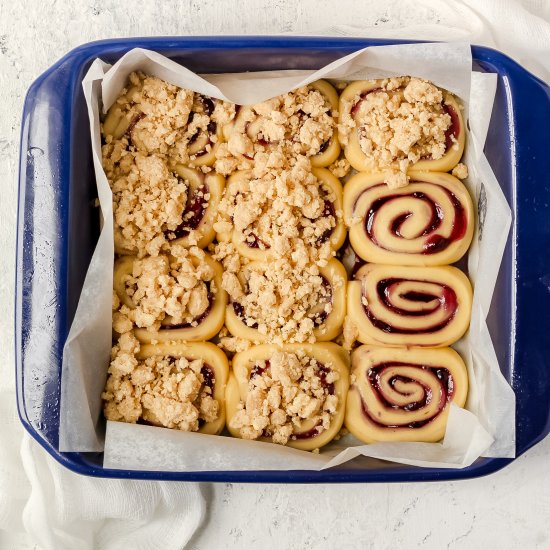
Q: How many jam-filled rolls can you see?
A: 12